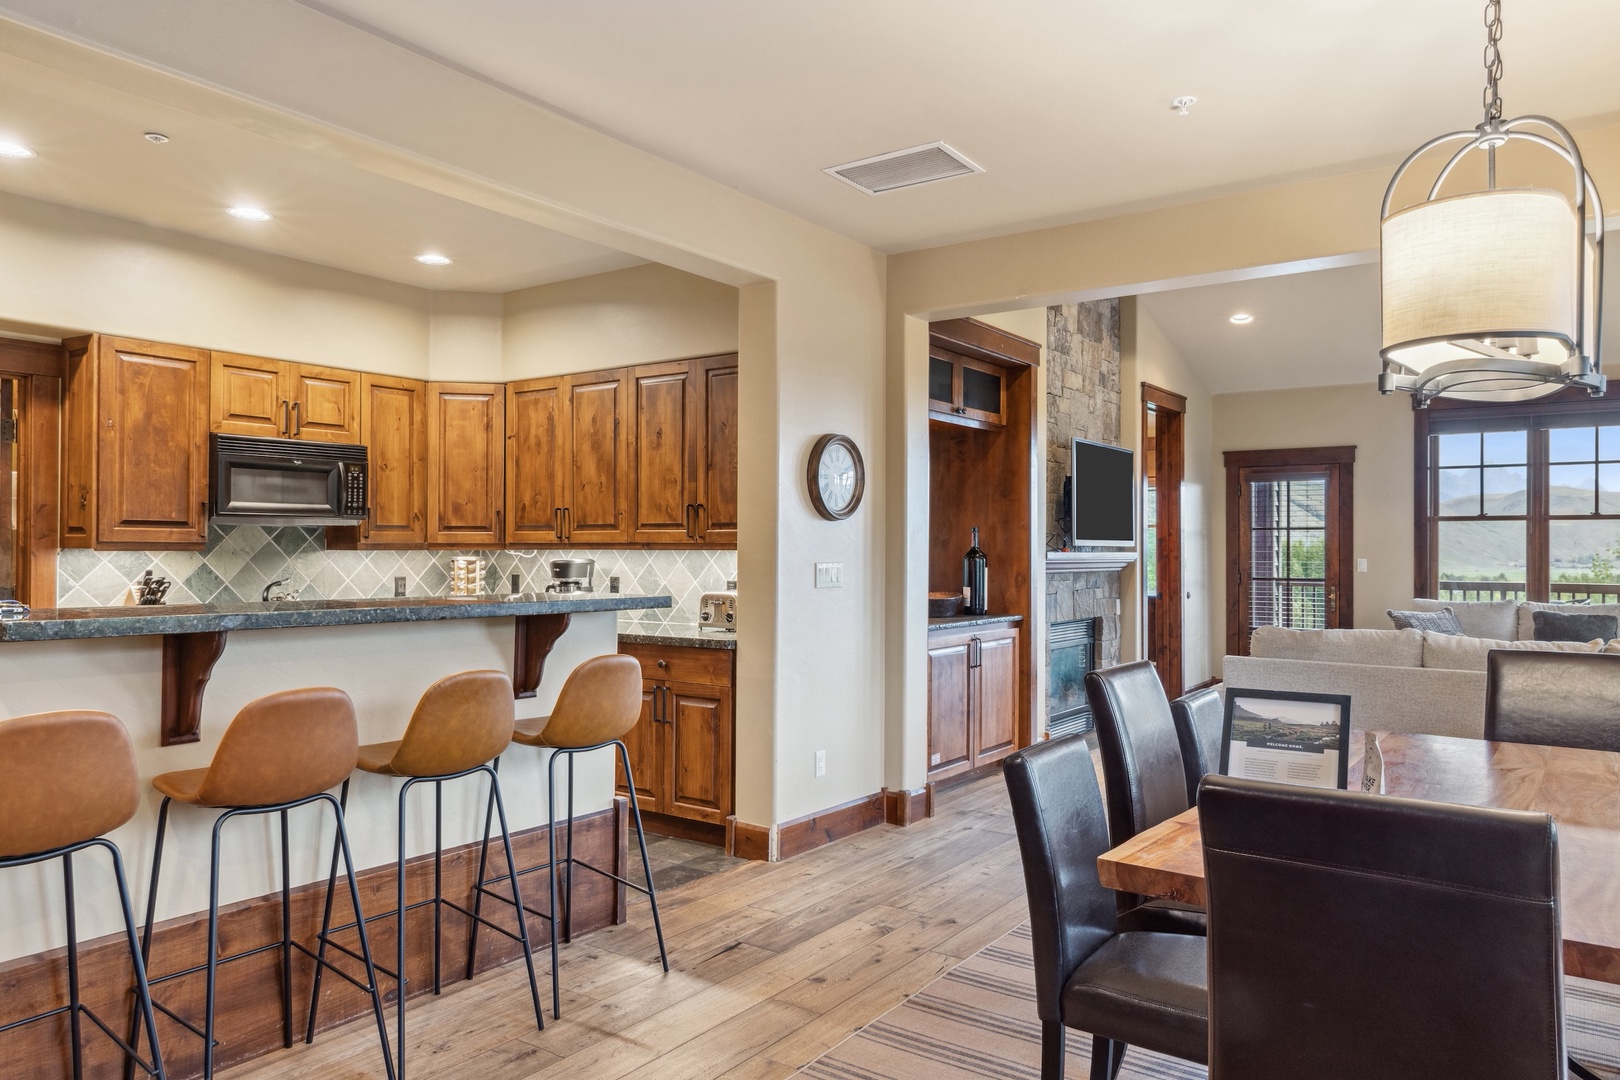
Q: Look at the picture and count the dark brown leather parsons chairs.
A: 5